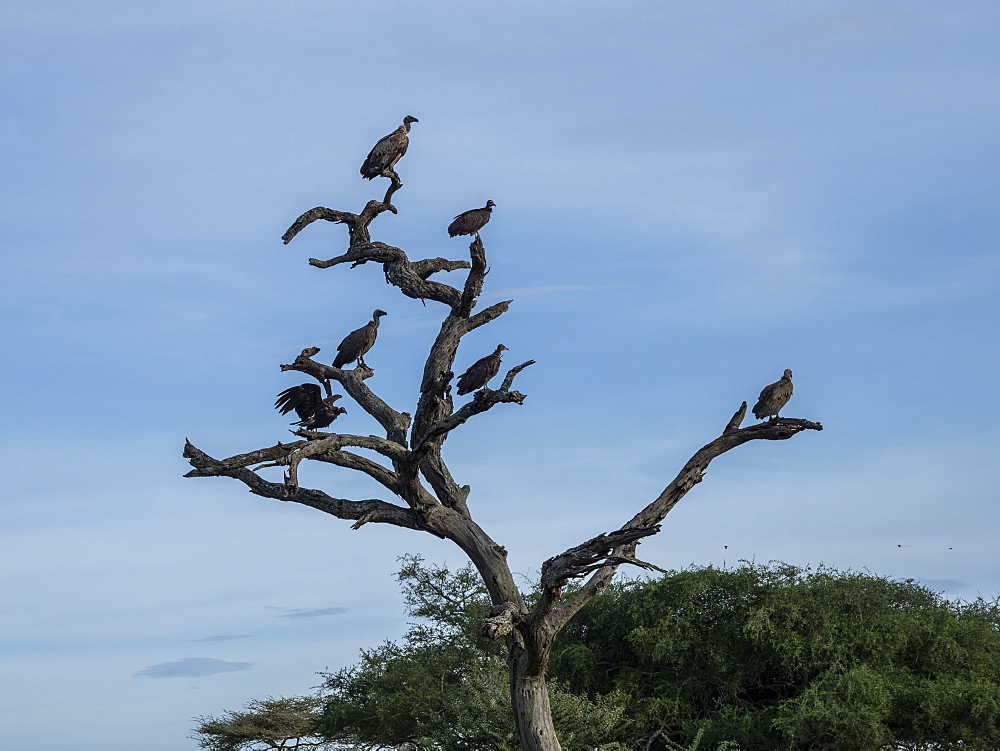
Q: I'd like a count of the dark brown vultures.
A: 6